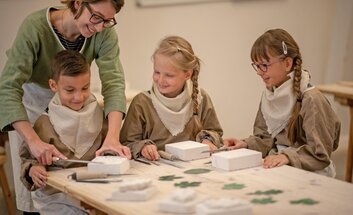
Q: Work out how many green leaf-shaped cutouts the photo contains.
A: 7